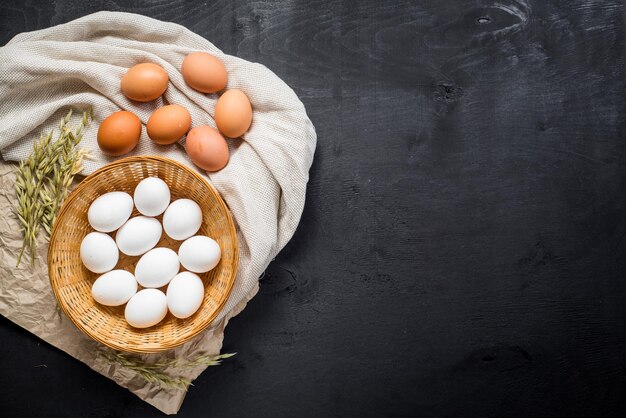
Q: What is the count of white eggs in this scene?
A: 10